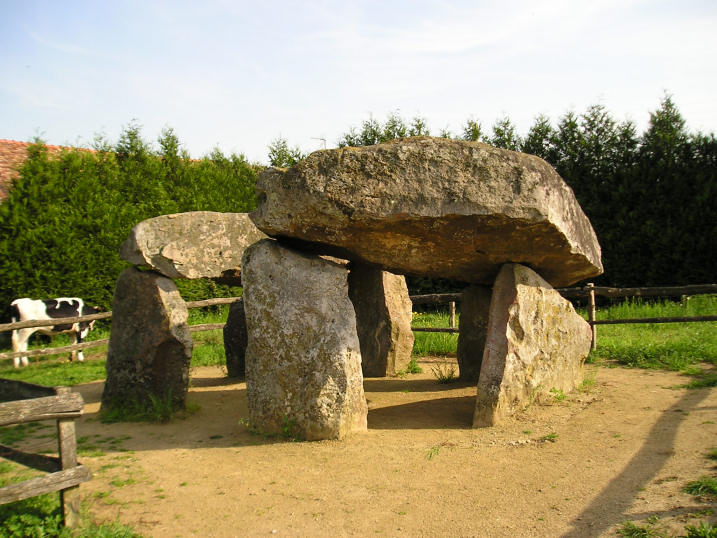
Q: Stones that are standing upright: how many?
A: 6